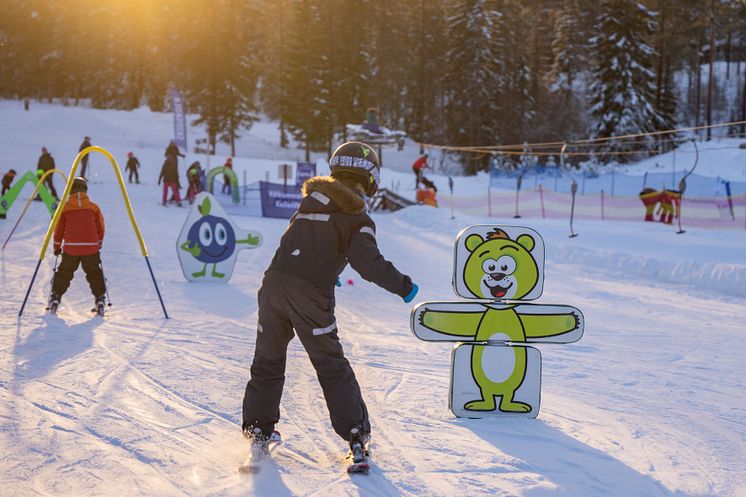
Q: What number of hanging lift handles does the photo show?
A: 4